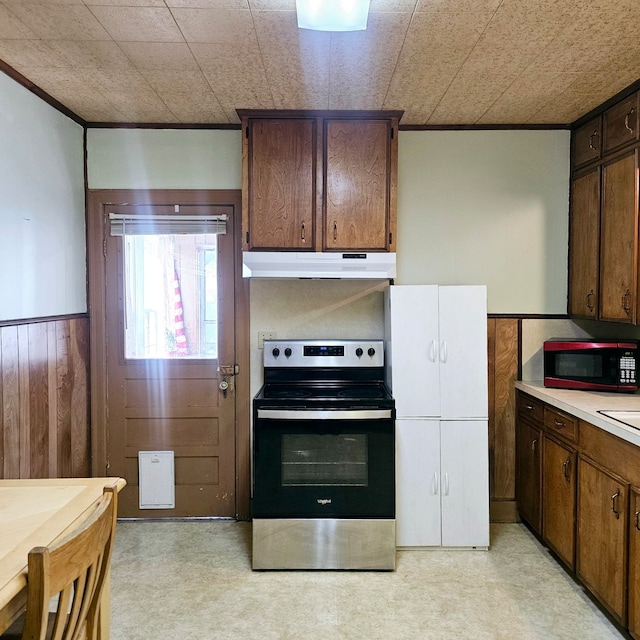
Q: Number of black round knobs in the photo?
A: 4